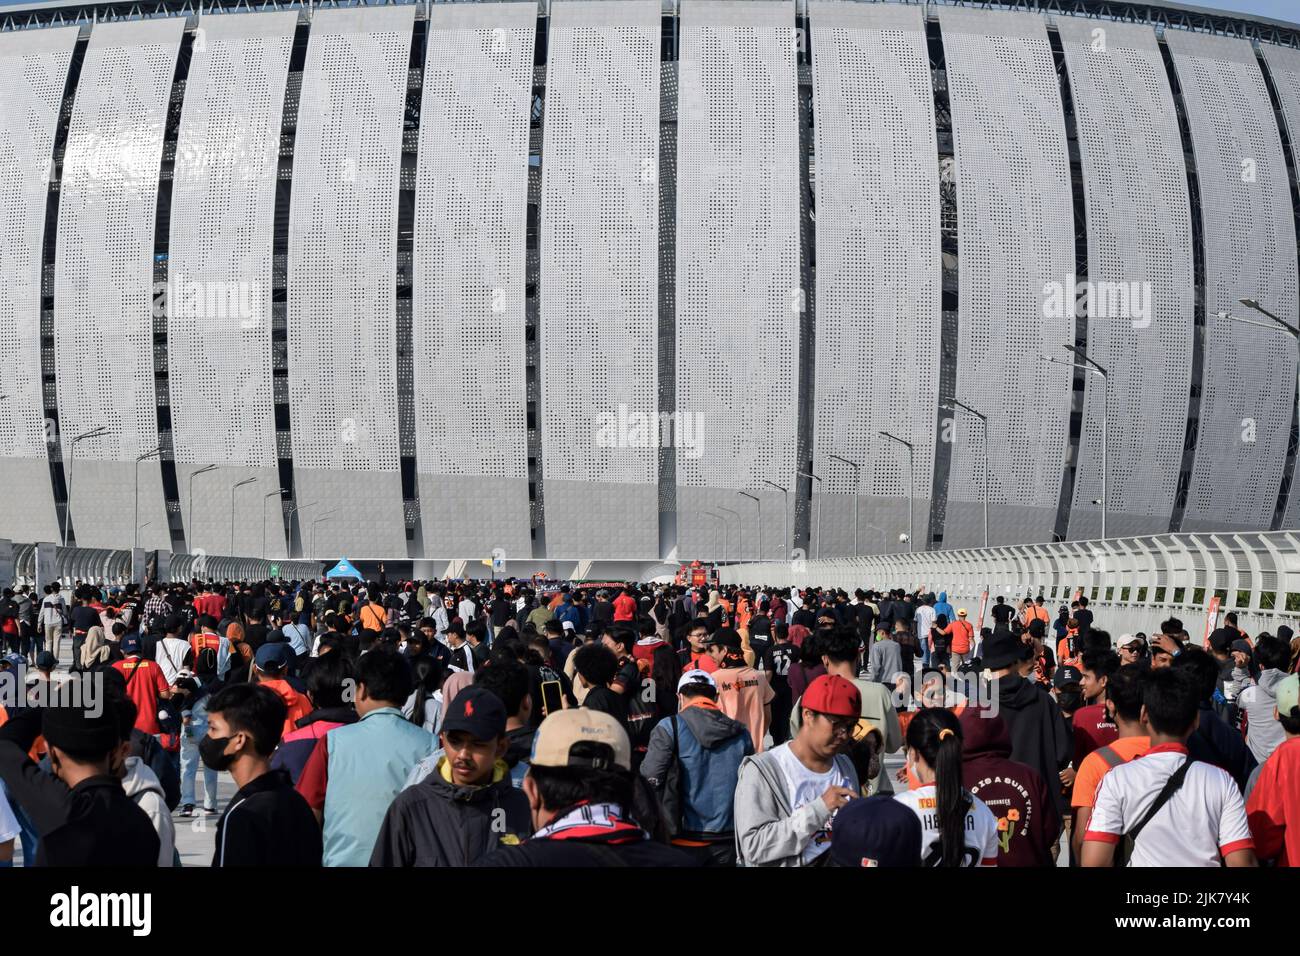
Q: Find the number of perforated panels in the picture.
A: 12